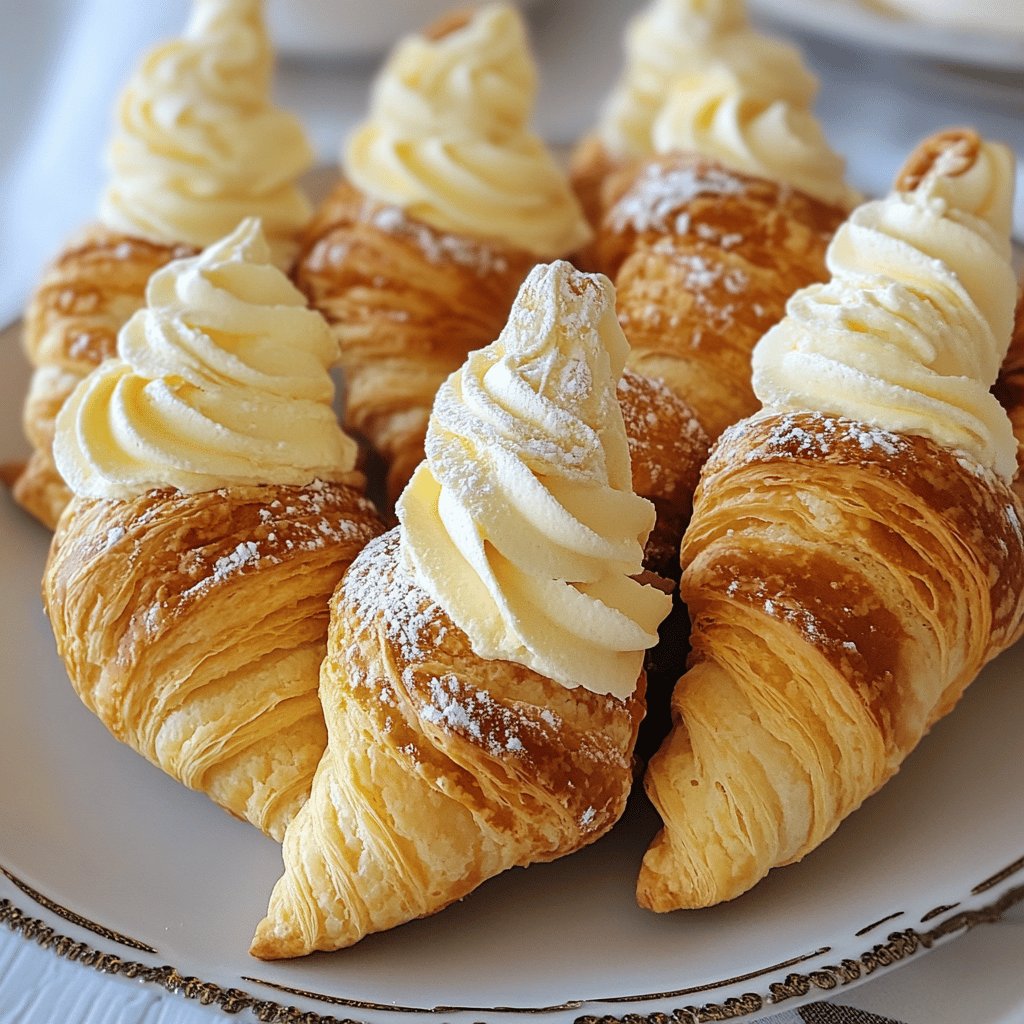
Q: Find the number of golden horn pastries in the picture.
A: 6